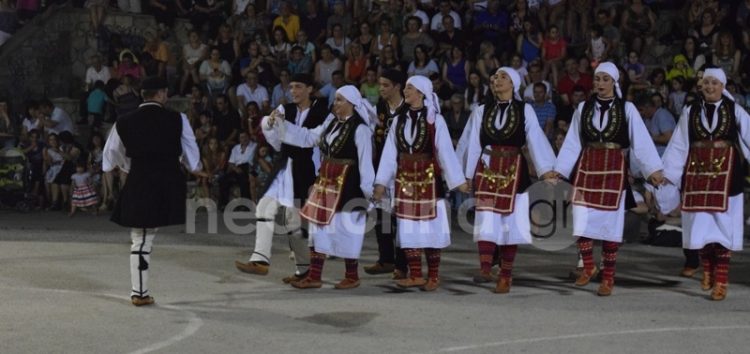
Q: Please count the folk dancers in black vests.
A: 8